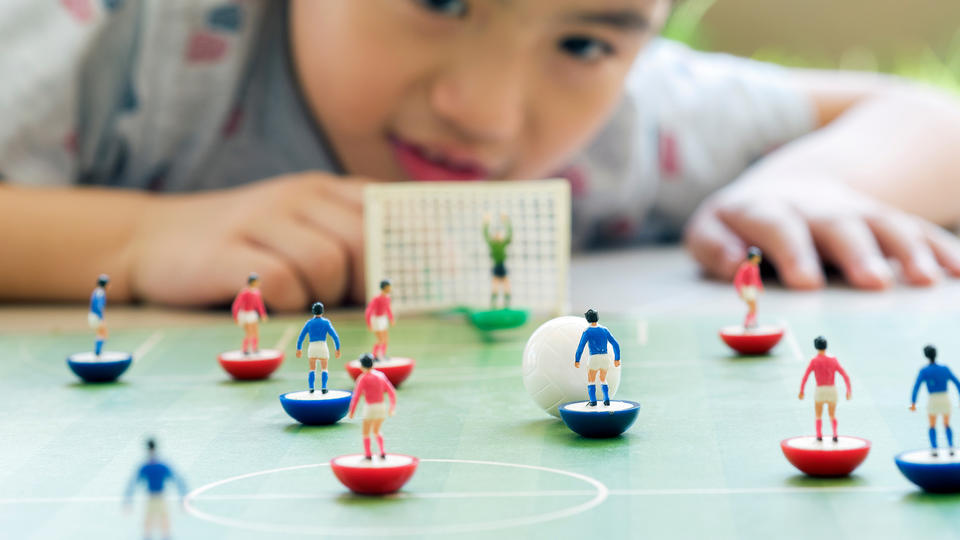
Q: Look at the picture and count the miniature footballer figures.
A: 11